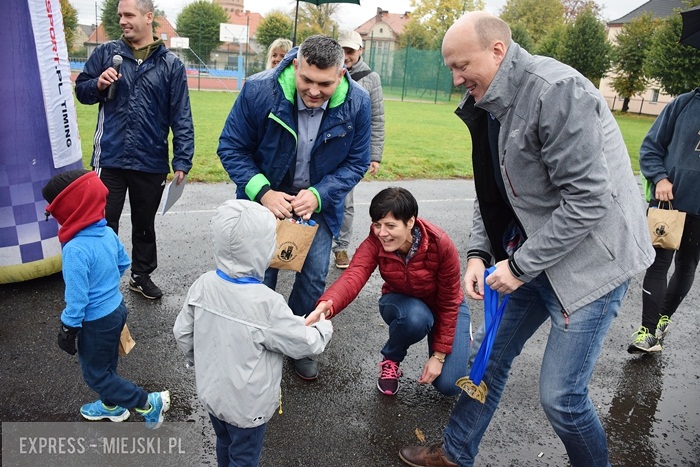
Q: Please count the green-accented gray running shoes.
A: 2